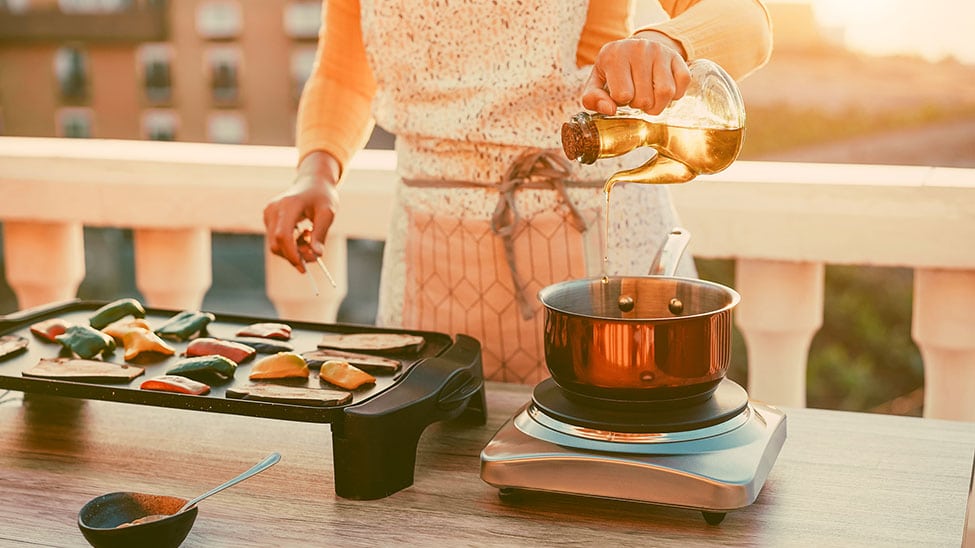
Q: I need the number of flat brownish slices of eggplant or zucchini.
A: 5